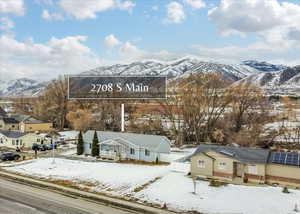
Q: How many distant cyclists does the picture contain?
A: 0